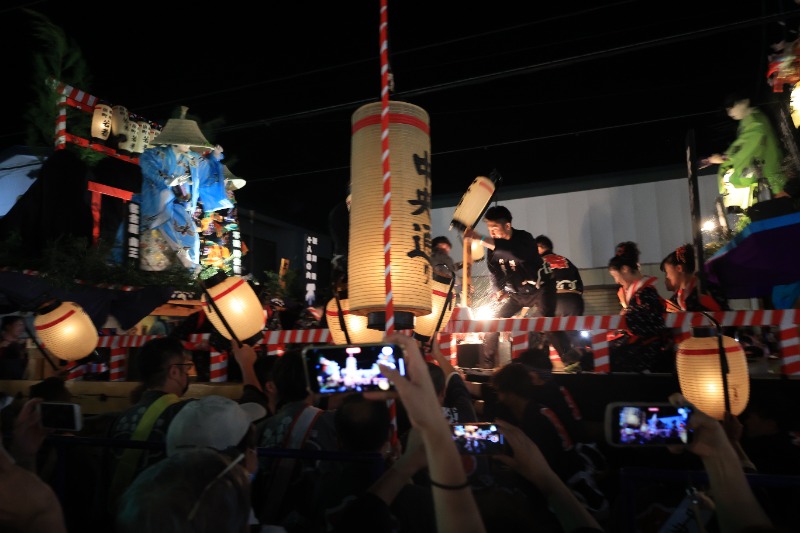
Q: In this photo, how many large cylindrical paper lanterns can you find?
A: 1